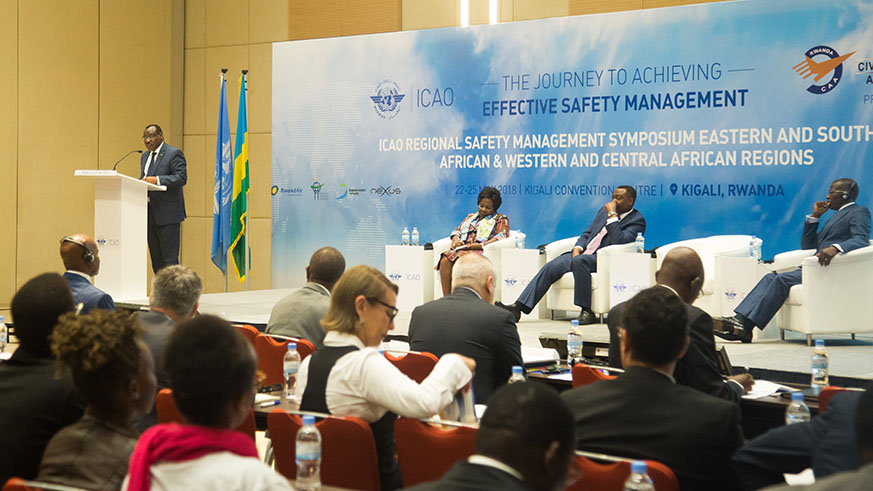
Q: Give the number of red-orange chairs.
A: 10